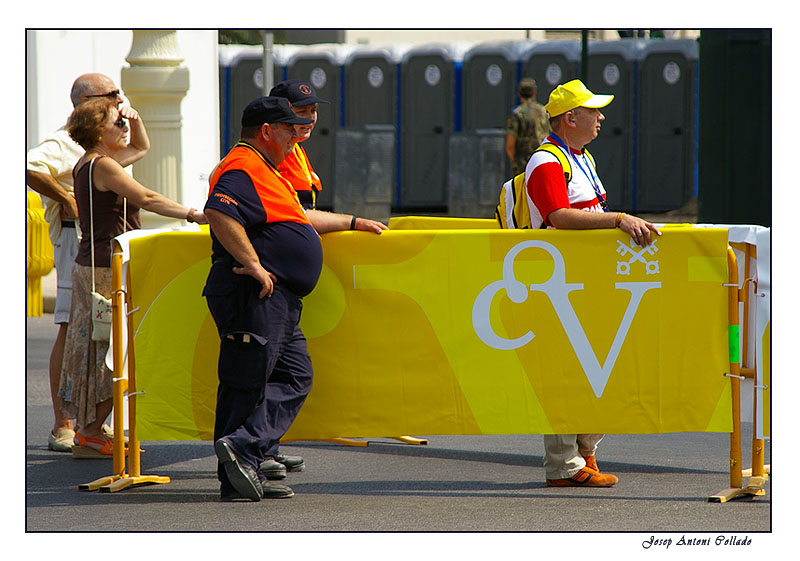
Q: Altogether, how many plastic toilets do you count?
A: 8